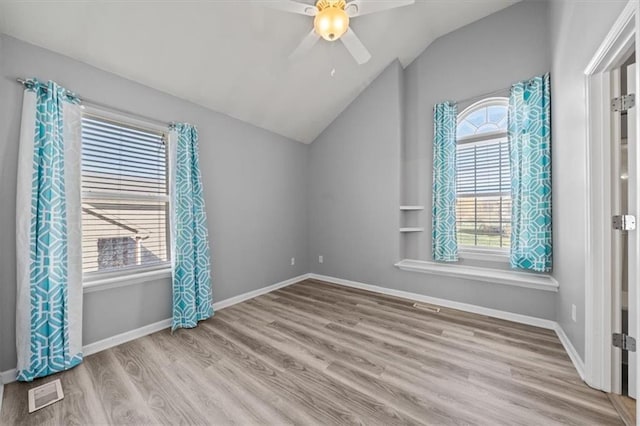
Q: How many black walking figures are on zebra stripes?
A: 0